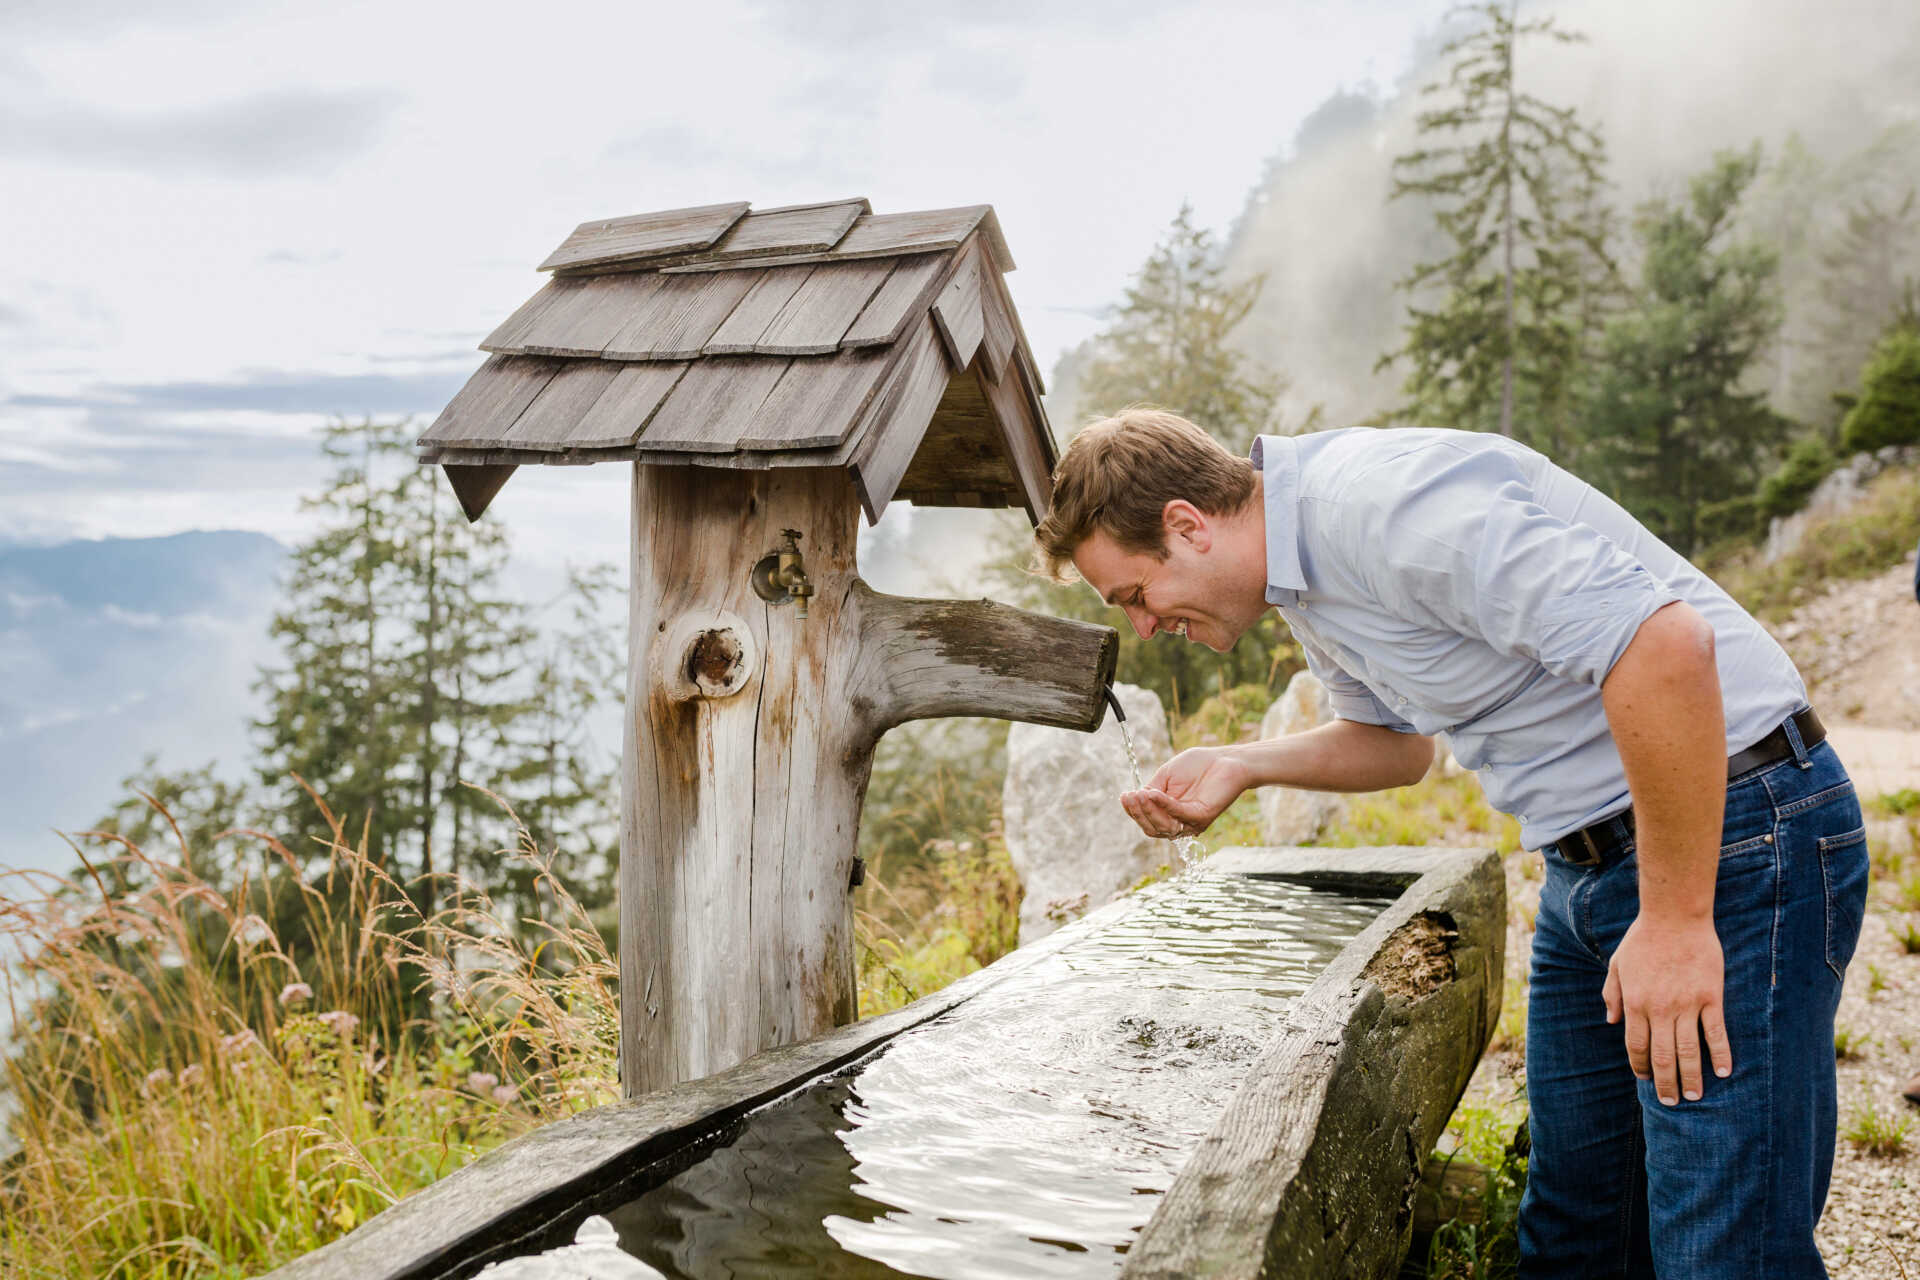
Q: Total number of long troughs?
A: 1